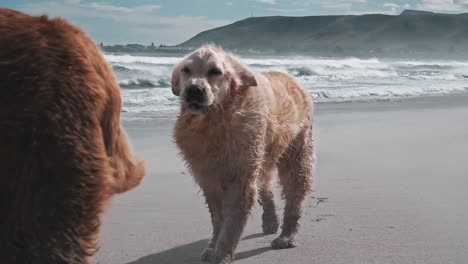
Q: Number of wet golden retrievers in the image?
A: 1